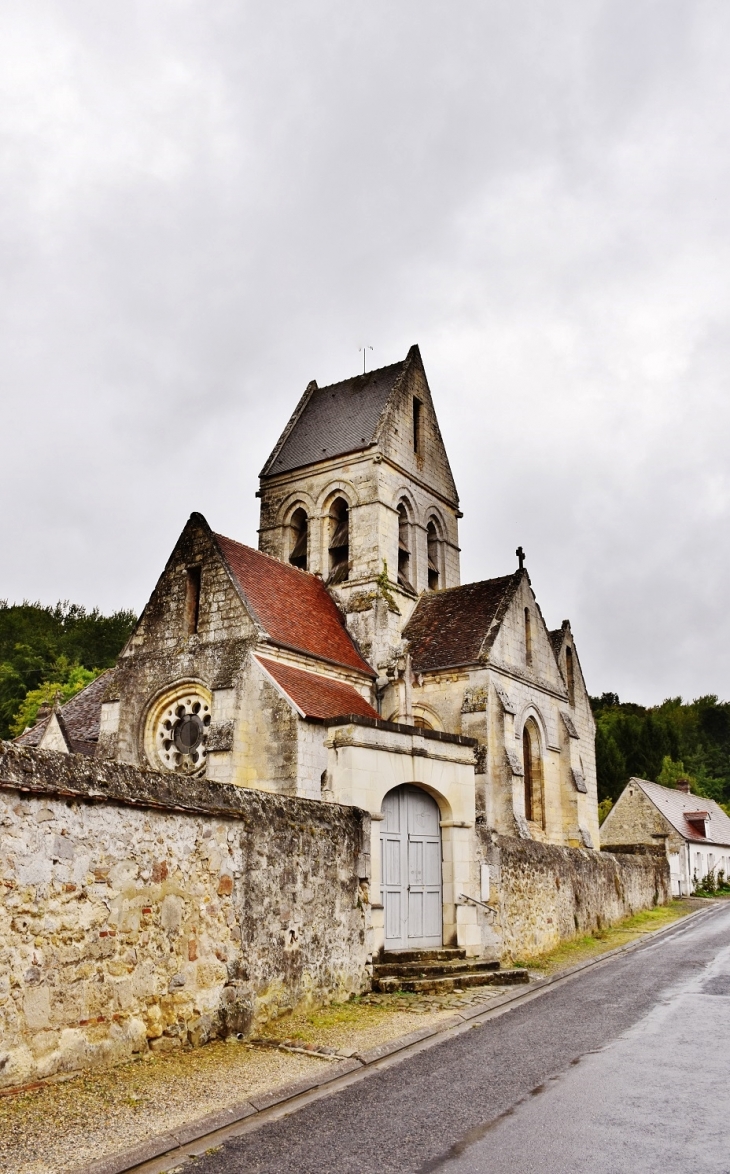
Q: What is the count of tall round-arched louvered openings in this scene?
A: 4